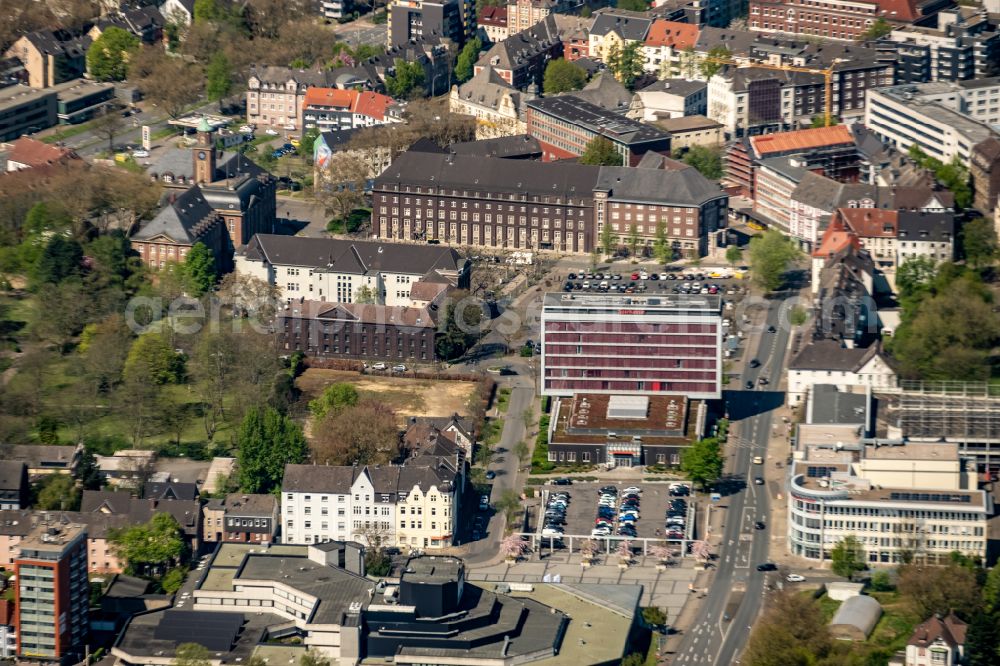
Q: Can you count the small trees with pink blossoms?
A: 5